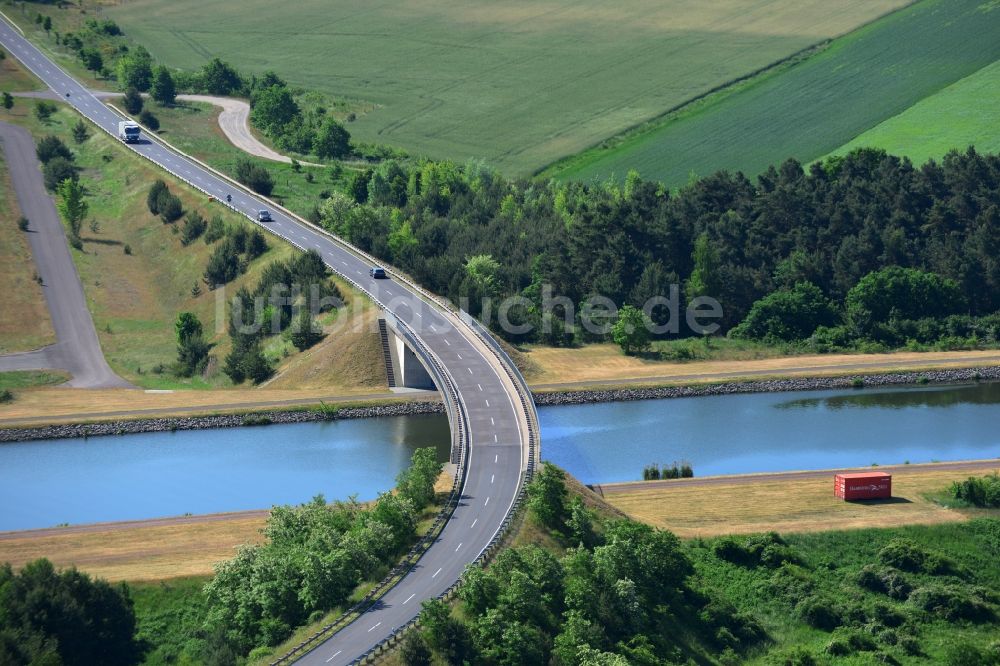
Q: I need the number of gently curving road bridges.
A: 1